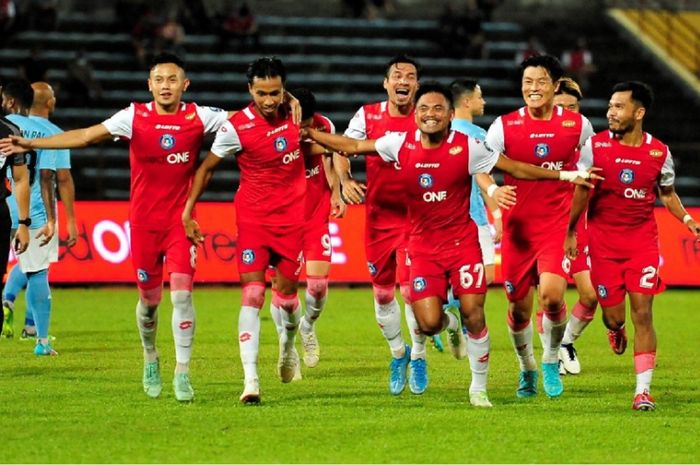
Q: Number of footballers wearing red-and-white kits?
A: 8